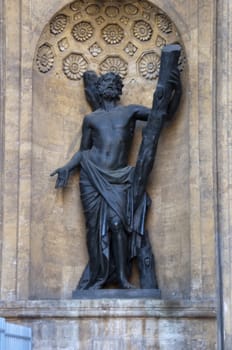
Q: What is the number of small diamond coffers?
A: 8